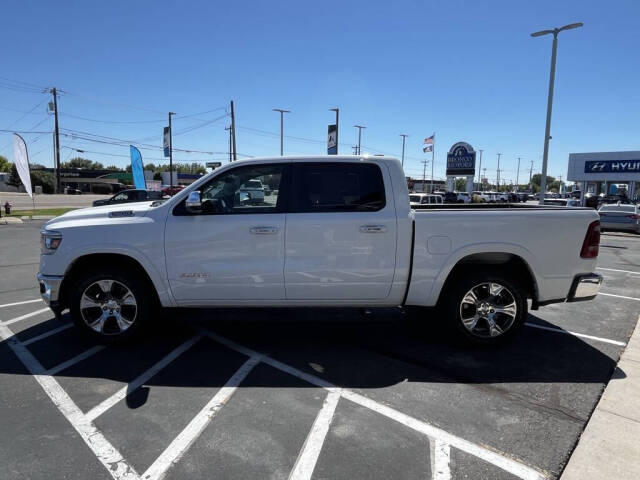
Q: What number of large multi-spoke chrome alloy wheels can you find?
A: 2